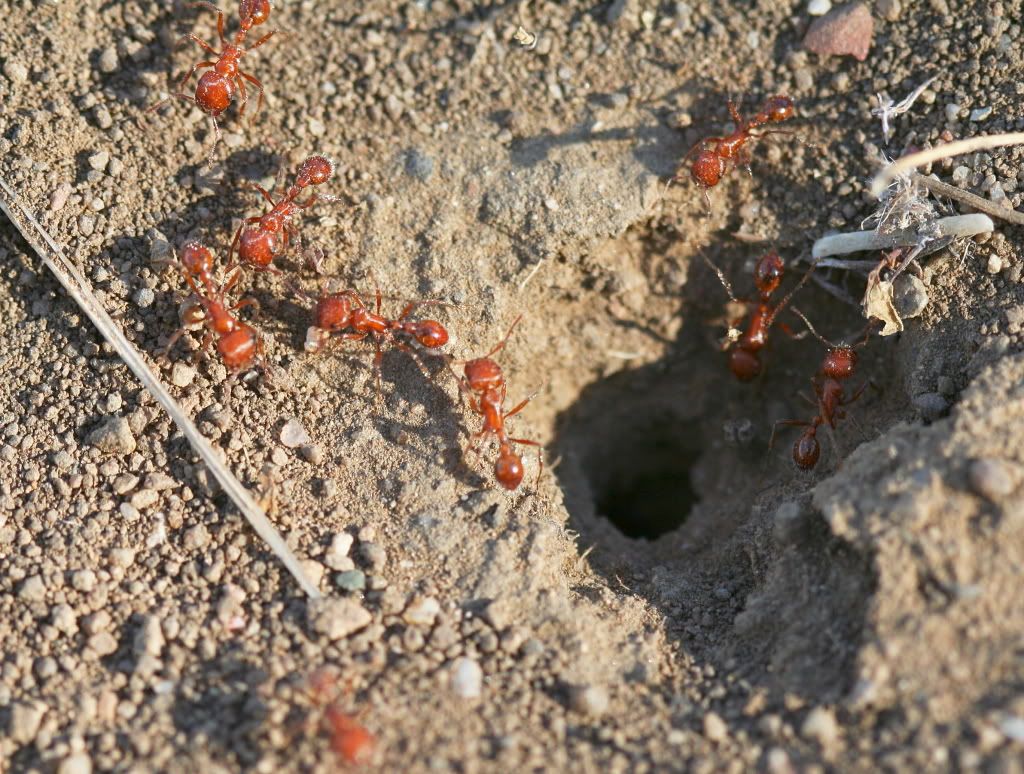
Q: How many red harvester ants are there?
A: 9